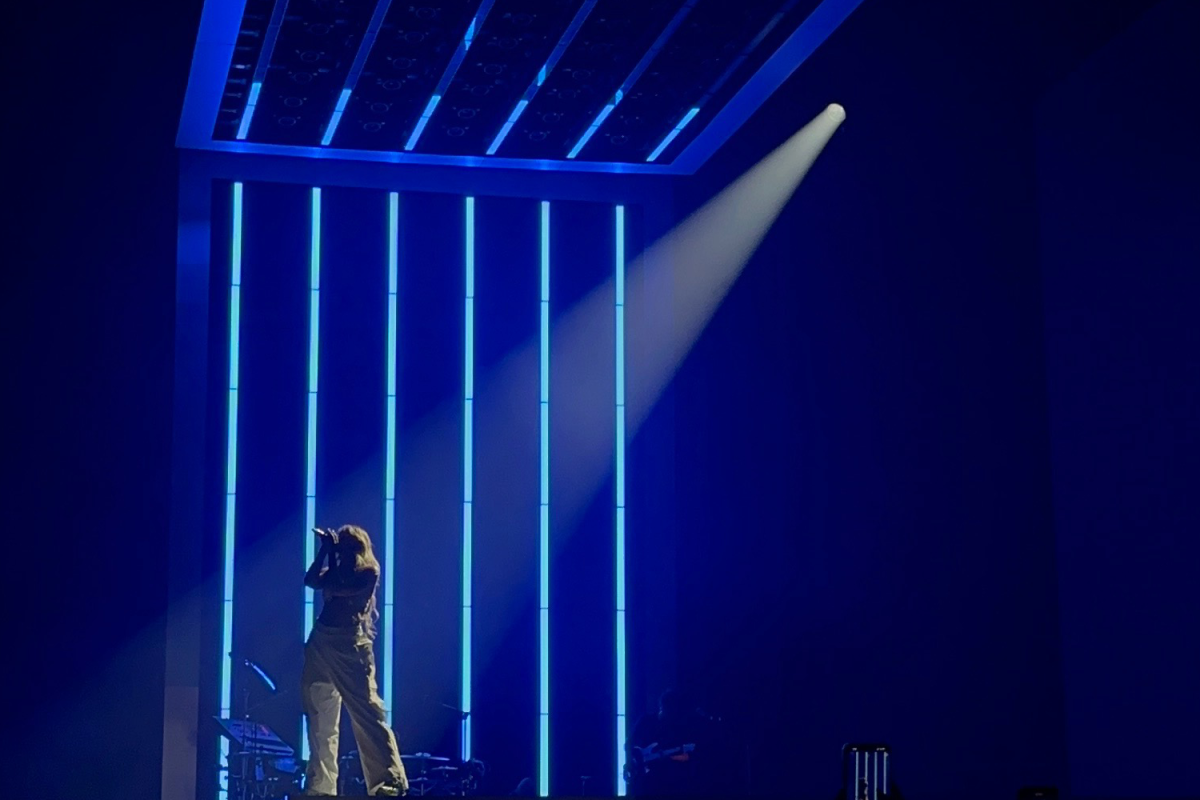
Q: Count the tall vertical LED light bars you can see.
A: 6